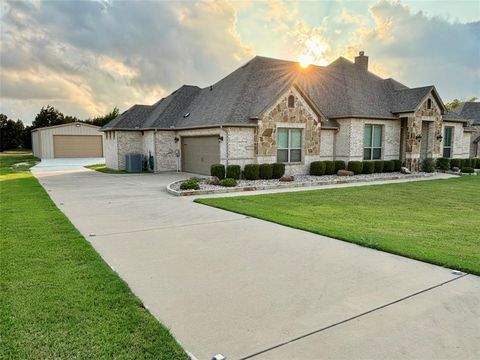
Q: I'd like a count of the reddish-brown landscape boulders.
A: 3